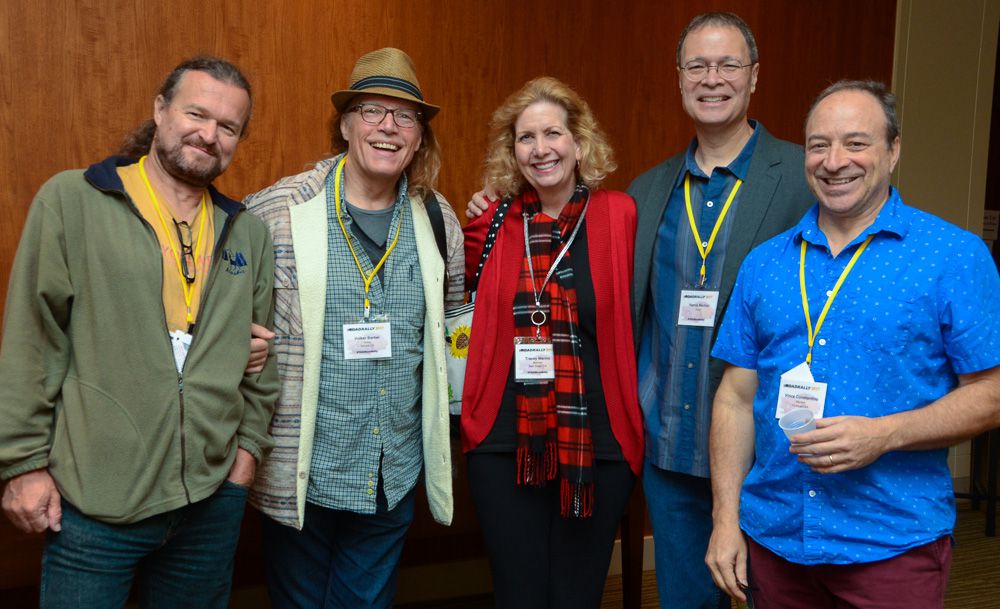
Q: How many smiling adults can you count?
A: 5